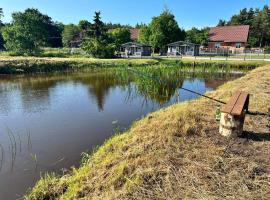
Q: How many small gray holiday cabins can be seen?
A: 2